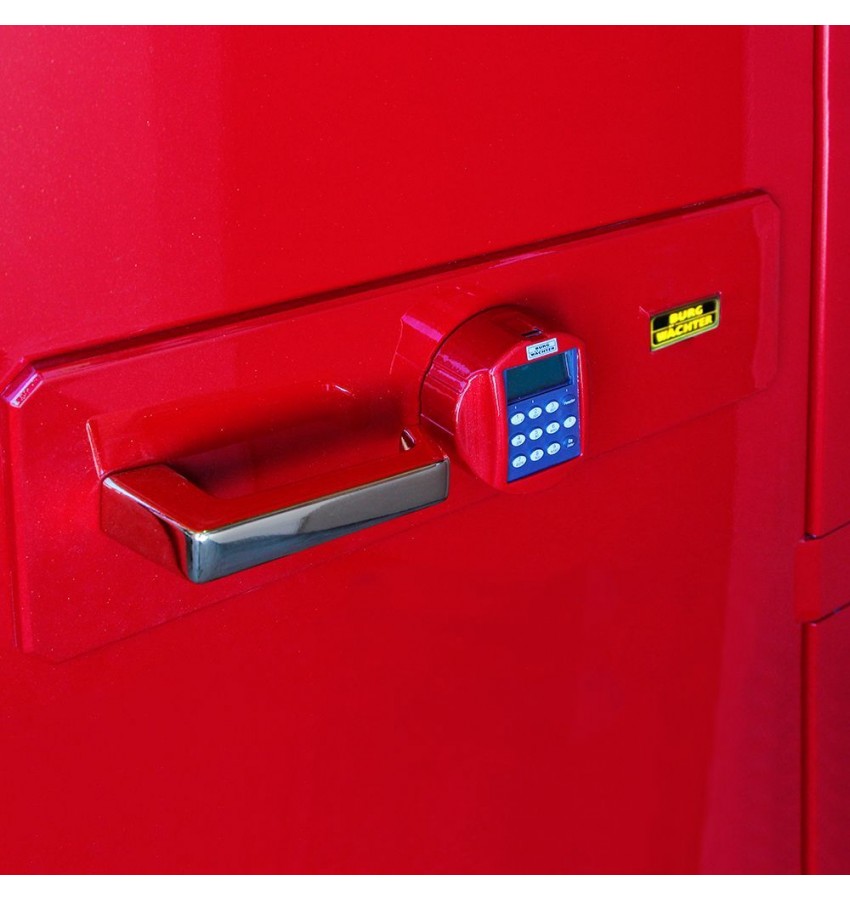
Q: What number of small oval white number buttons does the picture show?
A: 10